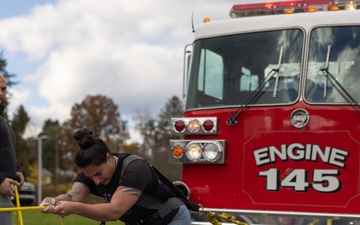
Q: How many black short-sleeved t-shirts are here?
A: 1